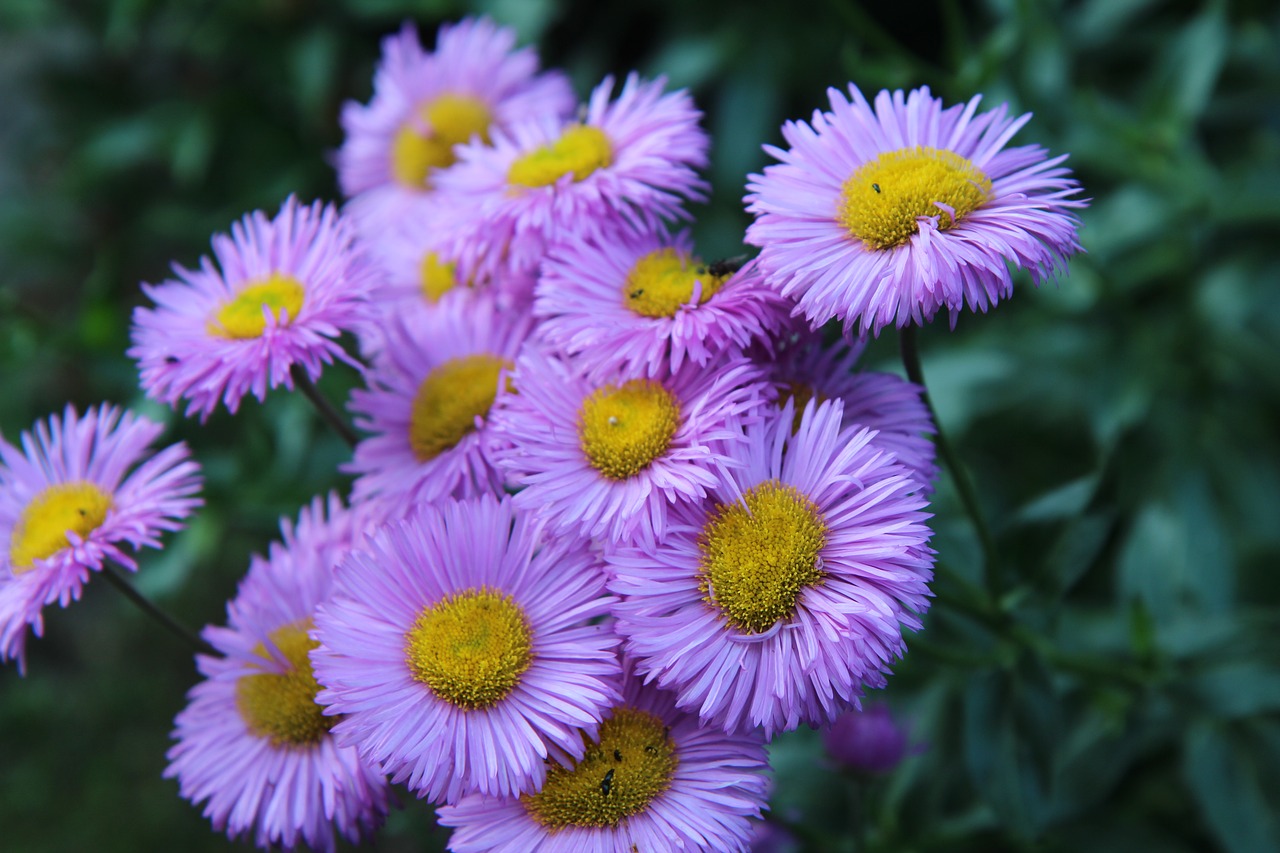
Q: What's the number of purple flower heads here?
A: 14